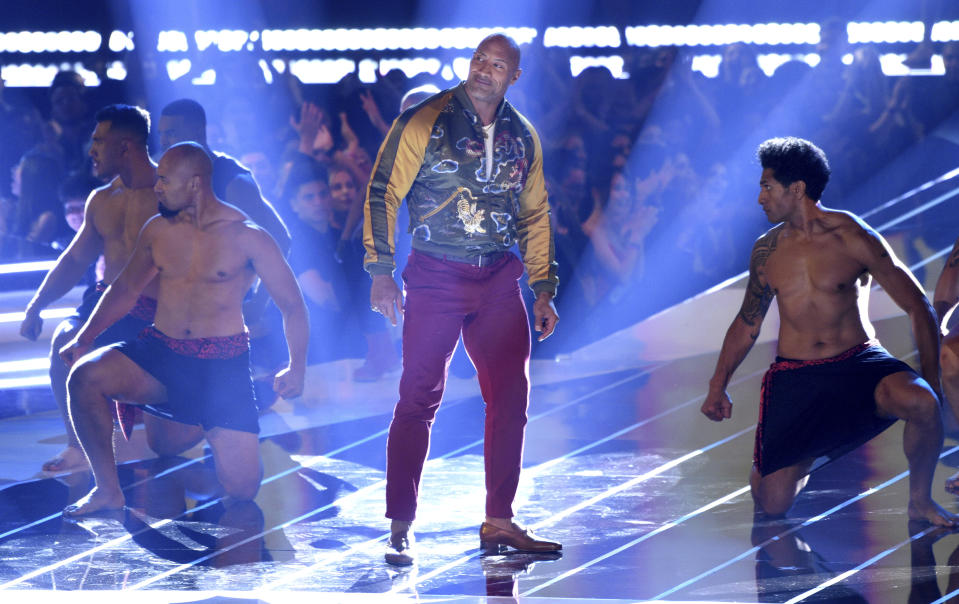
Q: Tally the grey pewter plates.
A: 0